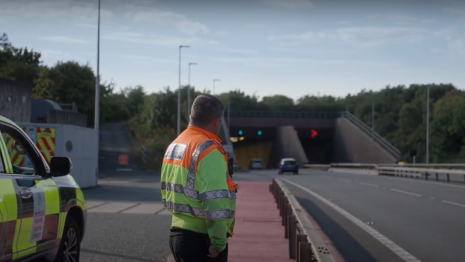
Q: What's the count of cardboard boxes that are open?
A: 0